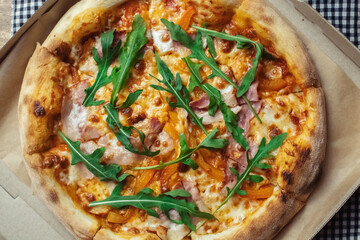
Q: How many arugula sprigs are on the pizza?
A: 11